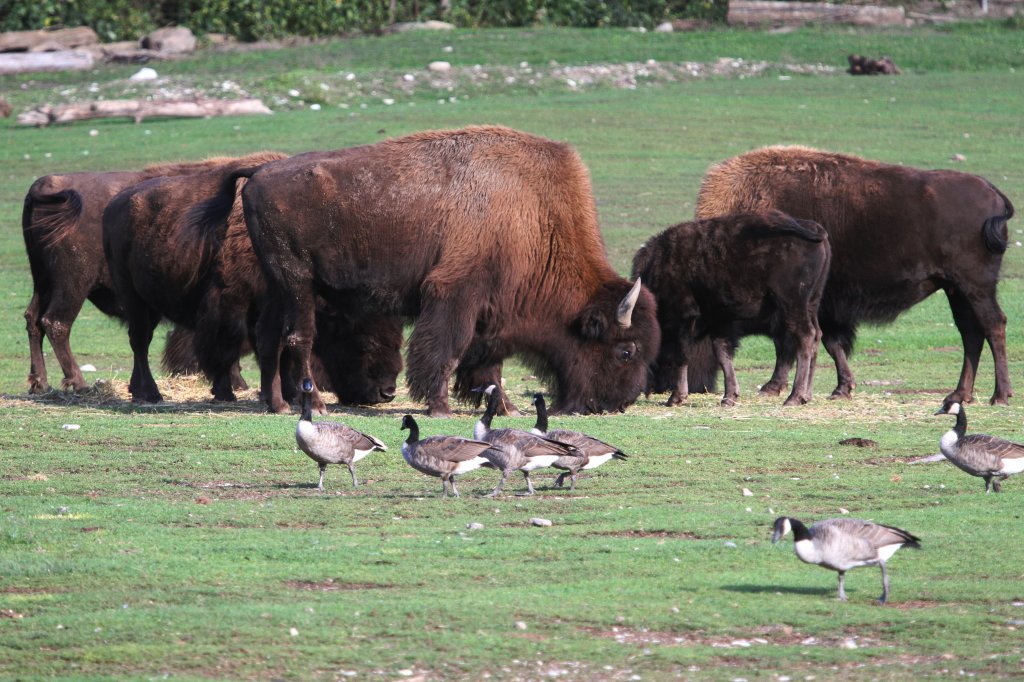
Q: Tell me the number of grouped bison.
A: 5